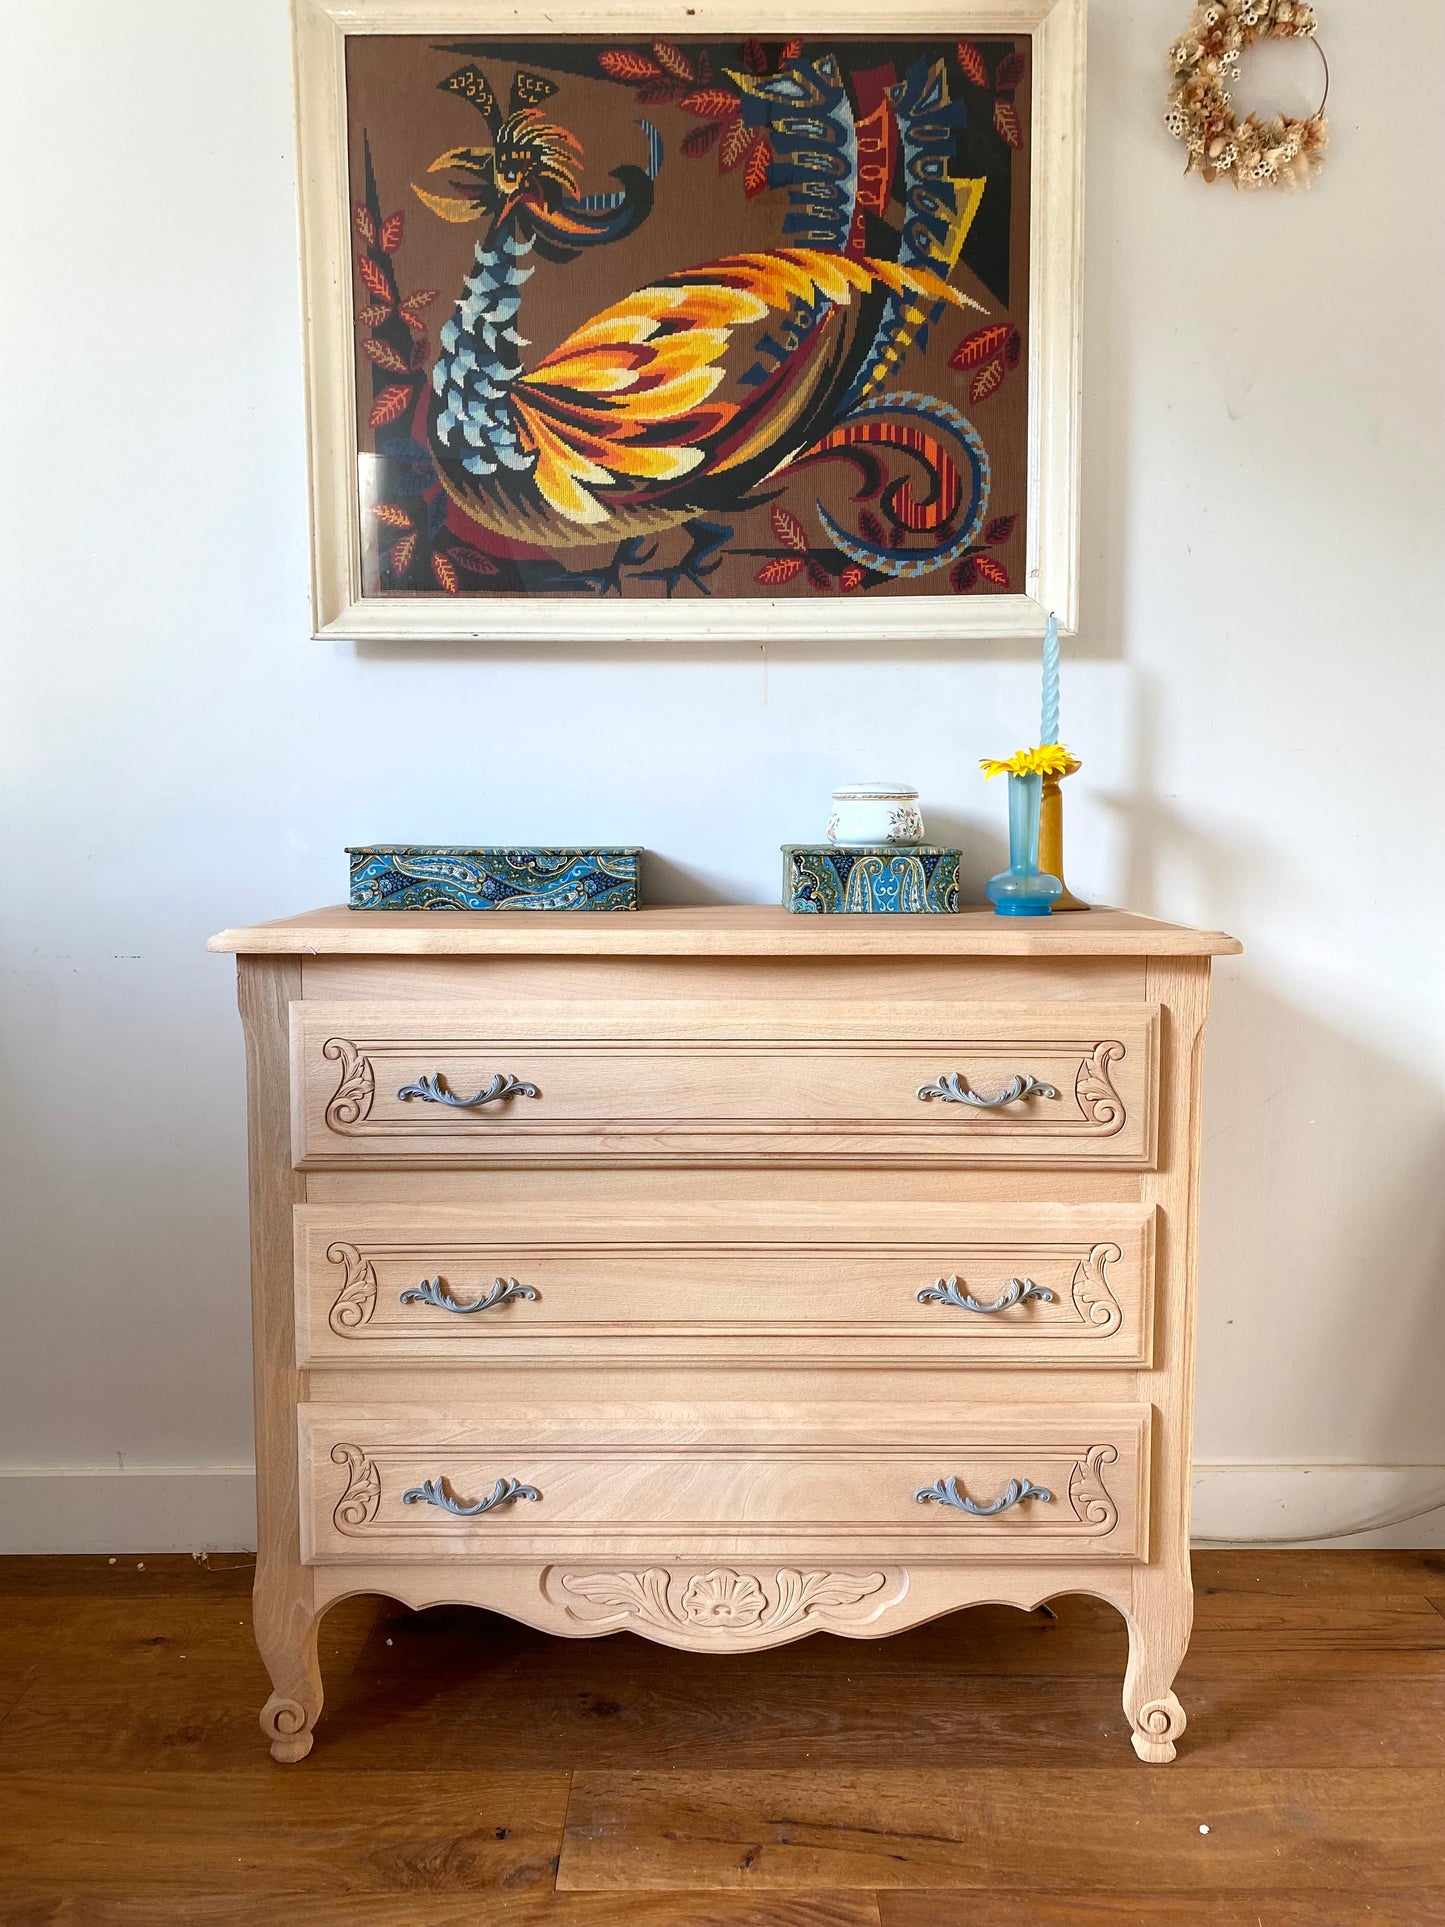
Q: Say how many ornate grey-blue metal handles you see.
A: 6